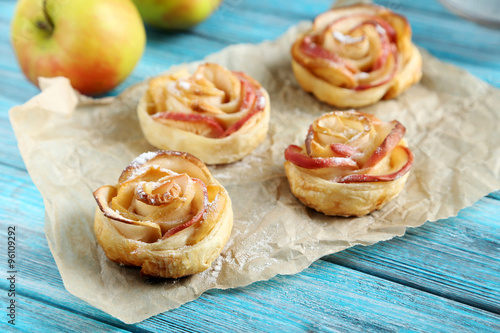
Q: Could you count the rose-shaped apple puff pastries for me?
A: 4